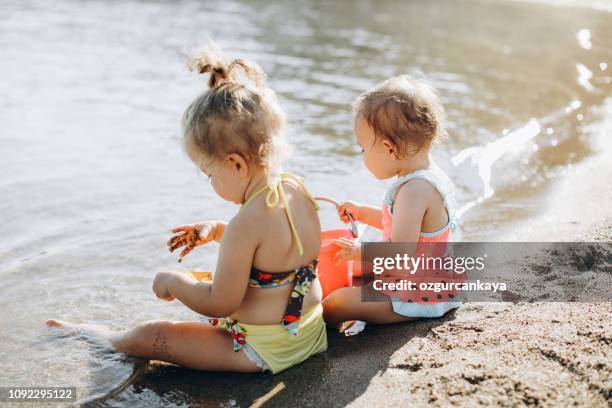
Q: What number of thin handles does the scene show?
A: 1